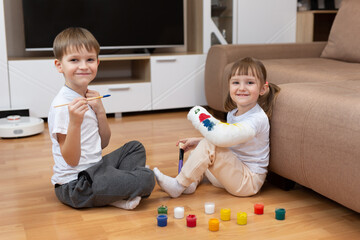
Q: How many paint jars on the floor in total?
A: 10